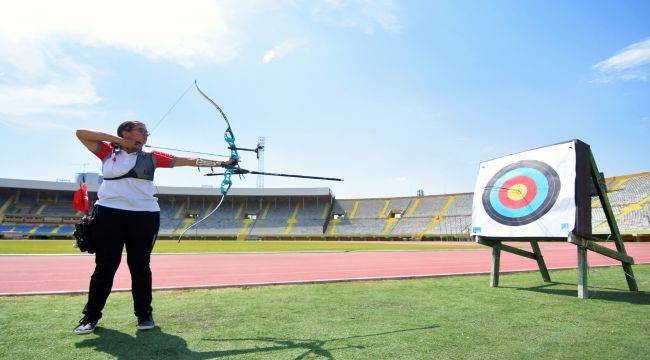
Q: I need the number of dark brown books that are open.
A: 0